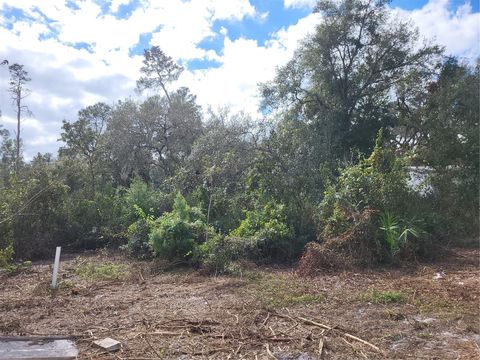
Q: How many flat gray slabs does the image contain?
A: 2